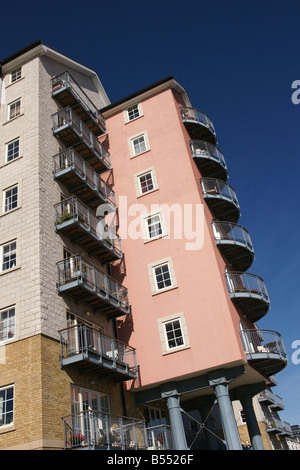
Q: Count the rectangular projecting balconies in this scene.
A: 7